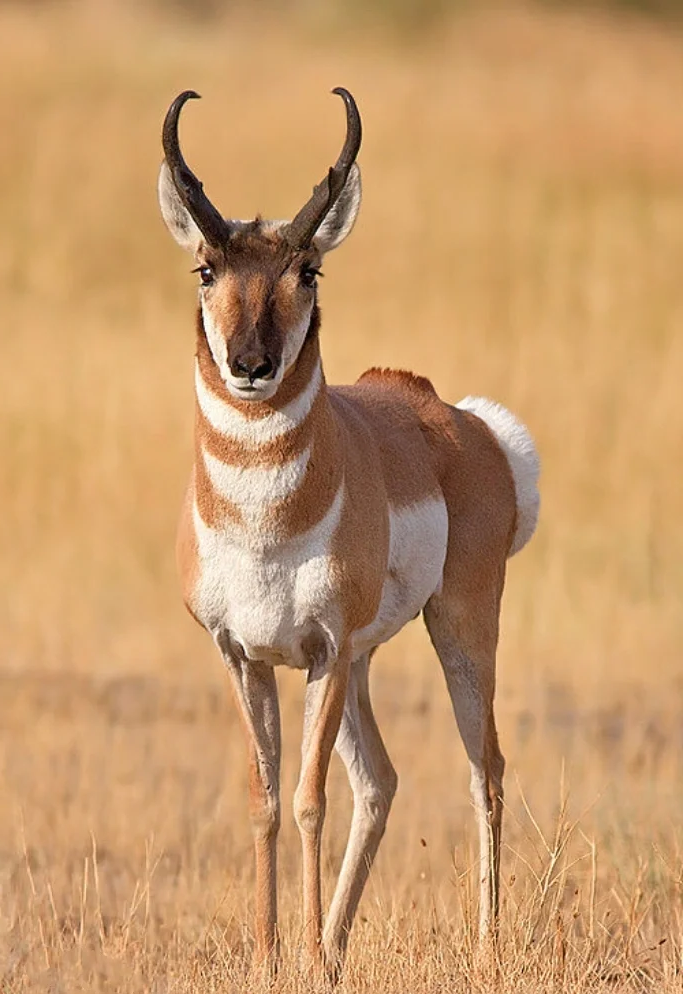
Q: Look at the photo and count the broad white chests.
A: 1